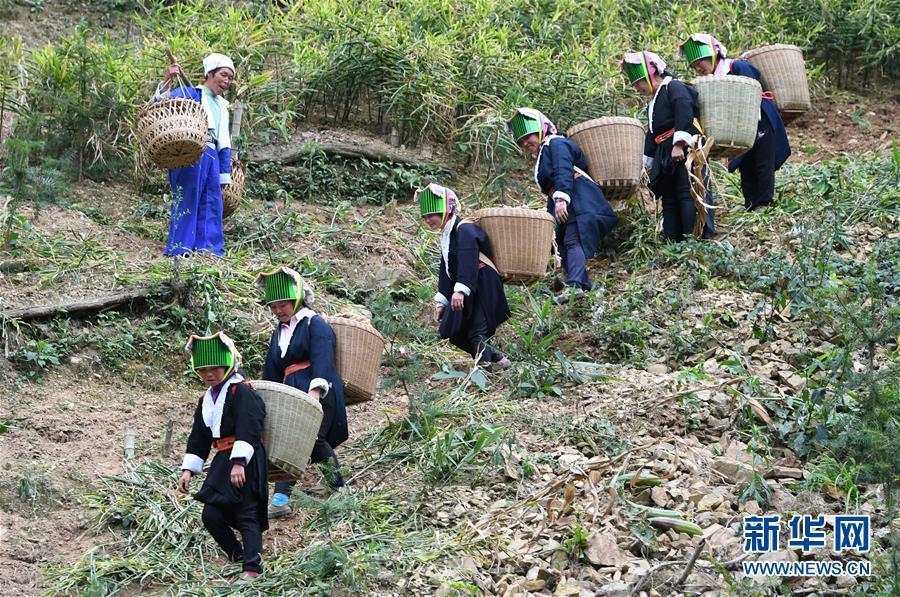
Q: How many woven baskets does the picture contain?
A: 8